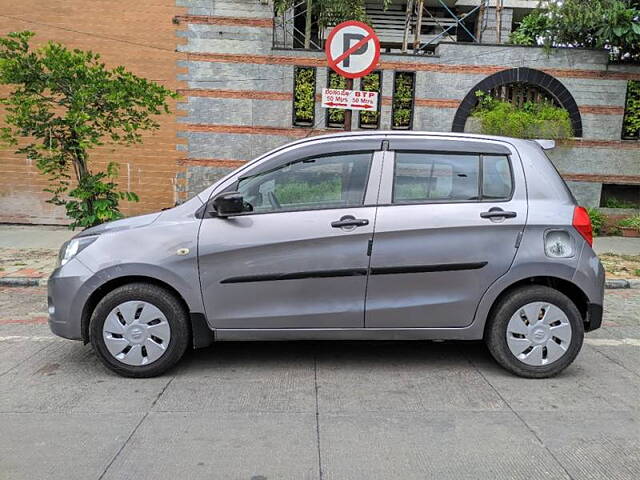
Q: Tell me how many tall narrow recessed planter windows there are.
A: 5